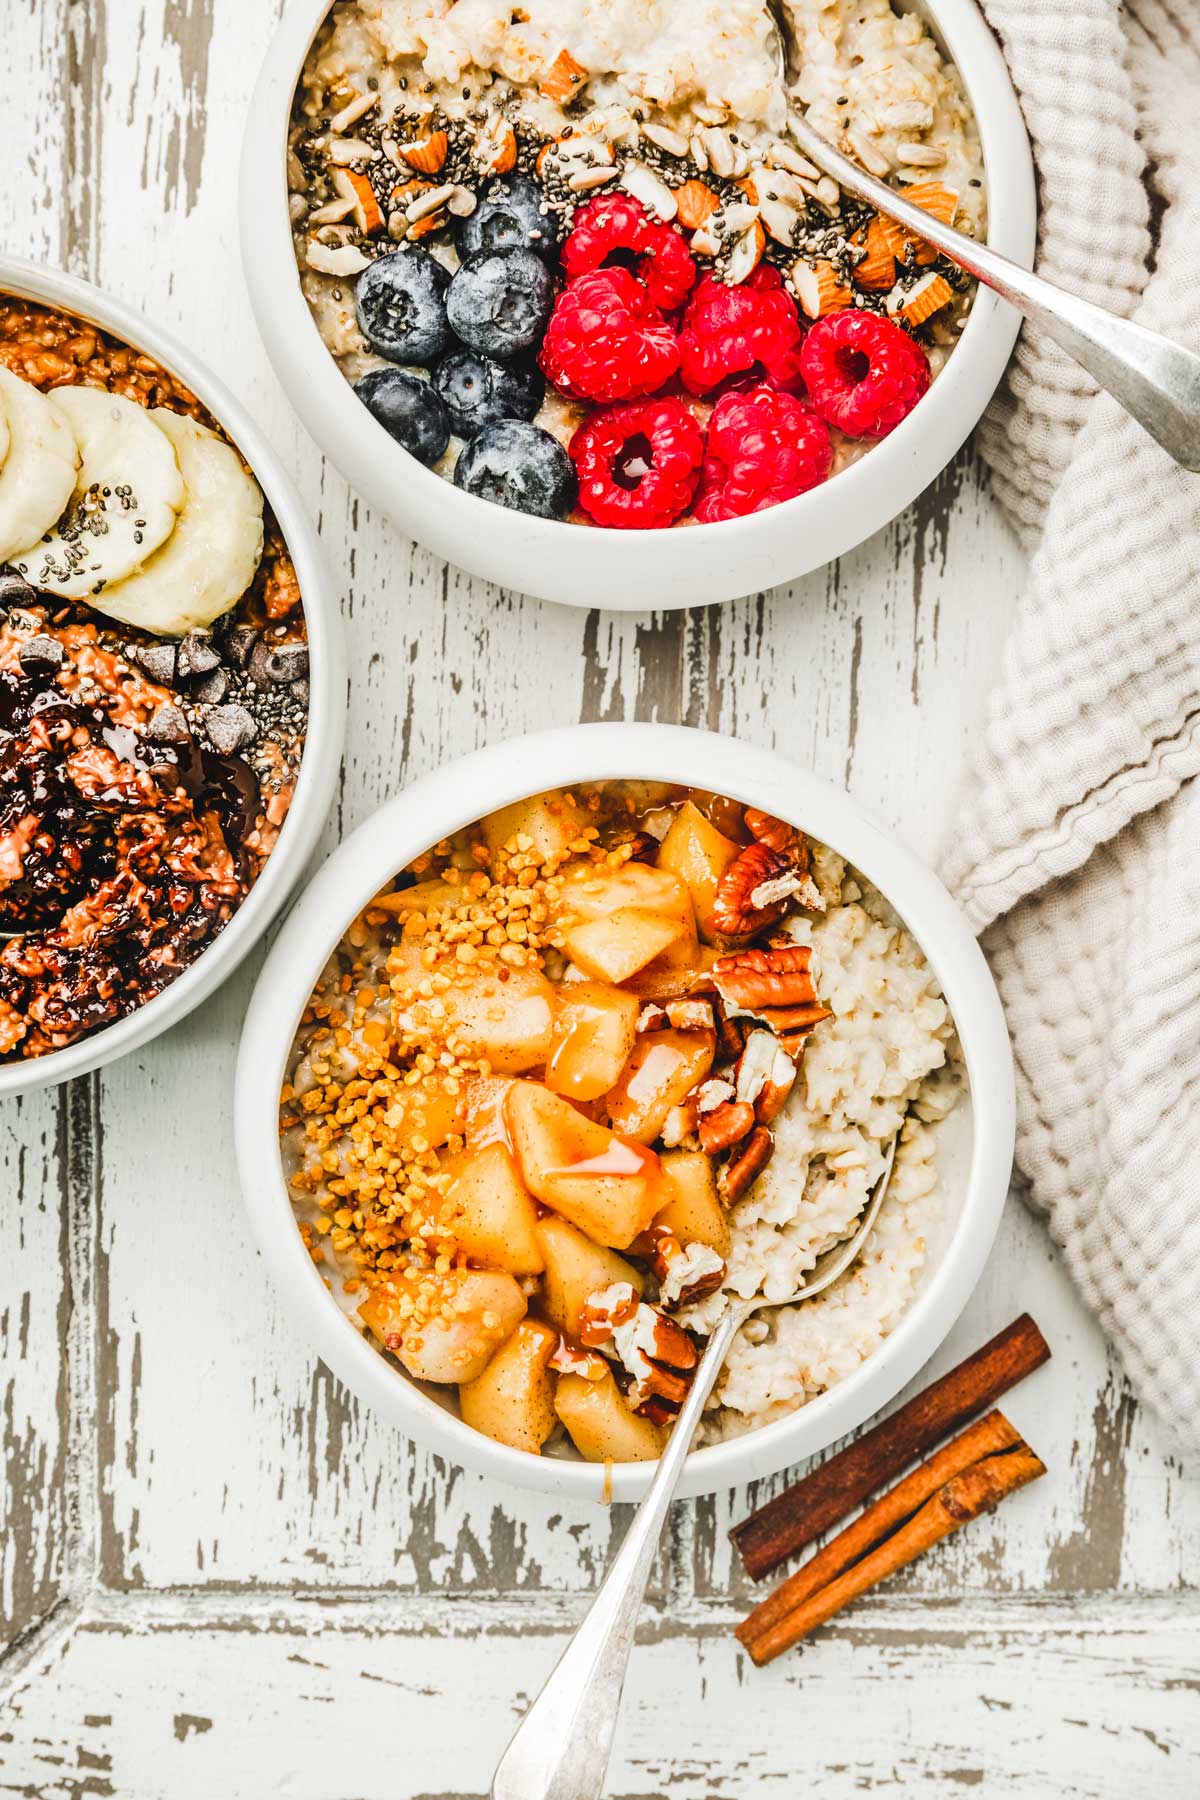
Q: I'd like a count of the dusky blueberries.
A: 6